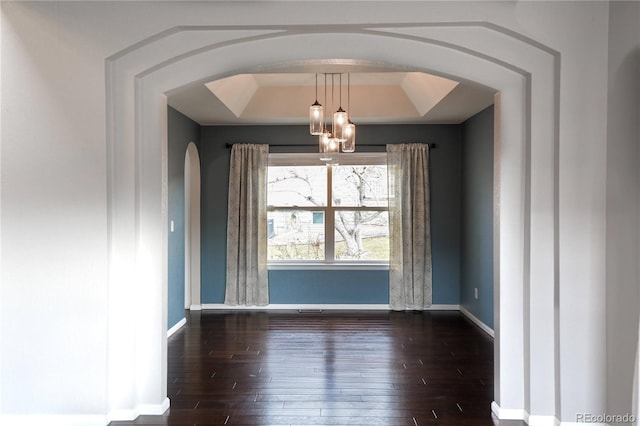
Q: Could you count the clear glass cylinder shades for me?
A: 5